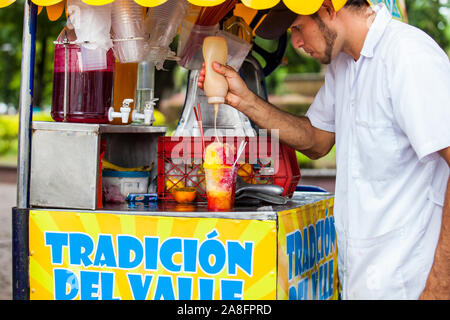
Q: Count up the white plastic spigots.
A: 2